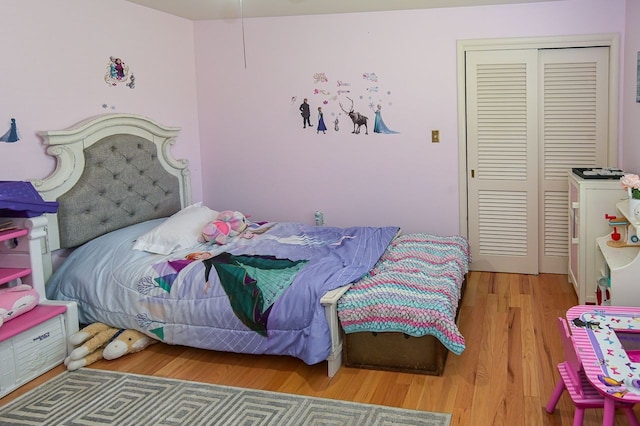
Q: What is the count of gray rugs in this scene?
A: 1